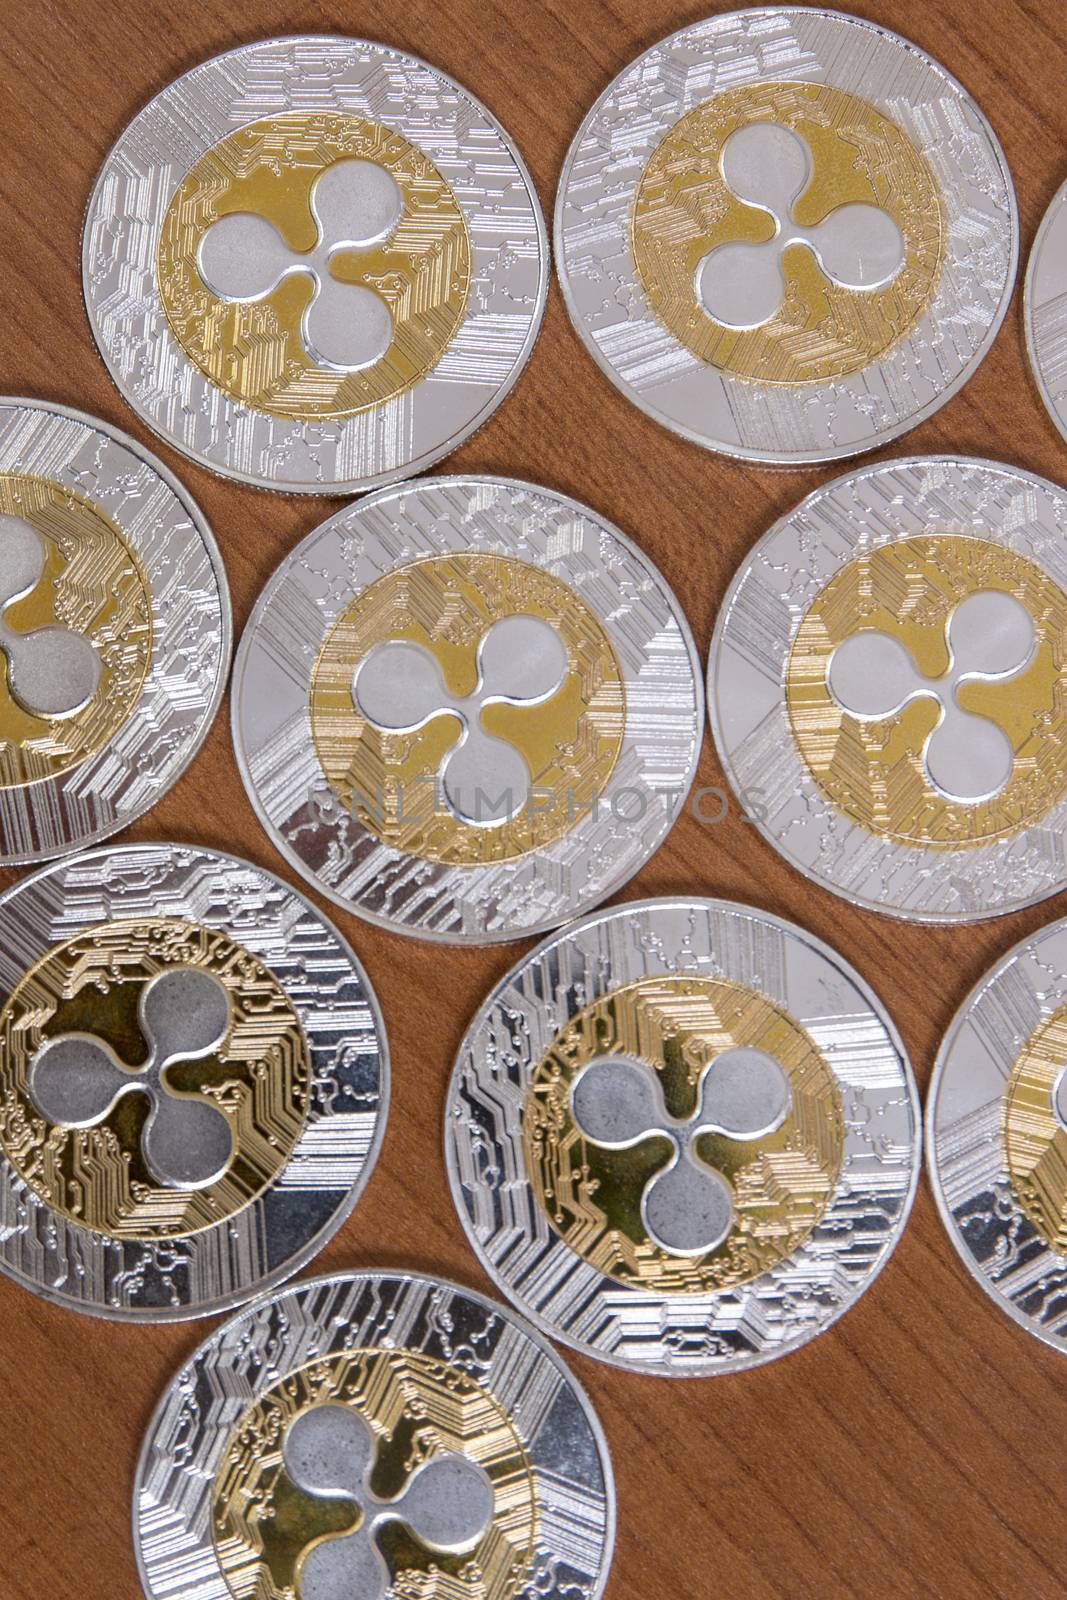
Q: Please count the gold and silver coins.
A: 10